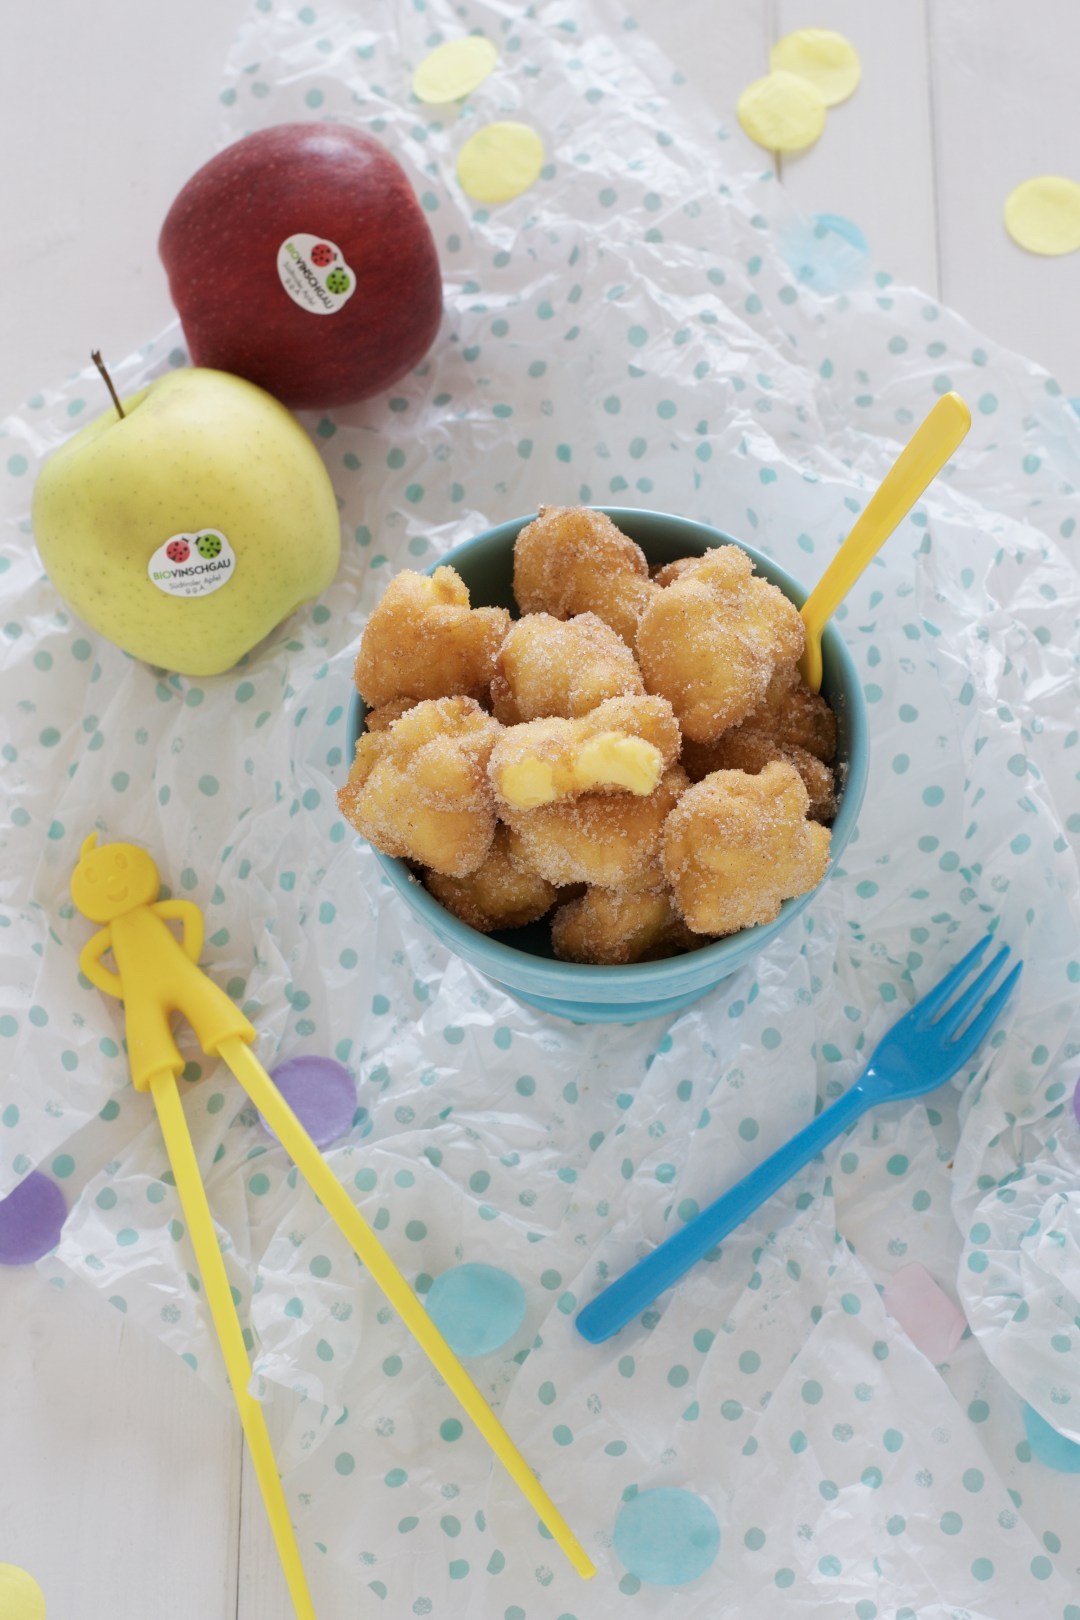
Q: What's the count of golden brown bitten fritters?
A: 1